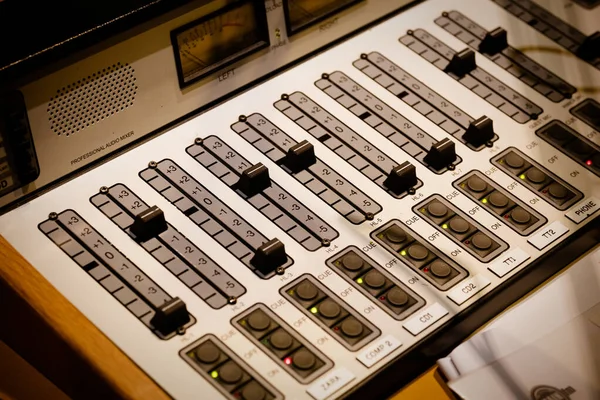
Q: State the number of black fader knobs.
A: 11